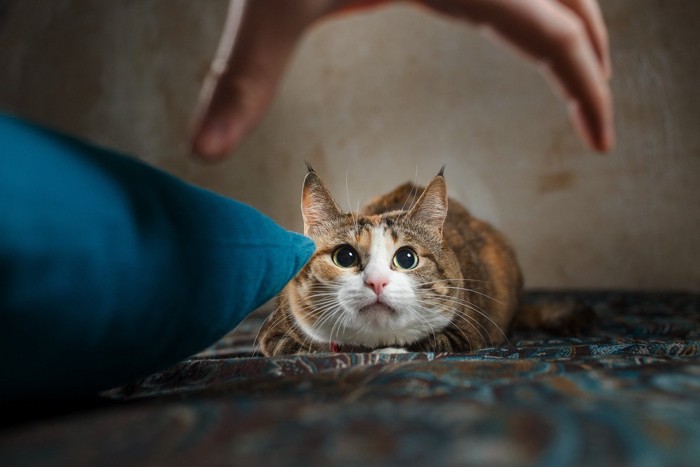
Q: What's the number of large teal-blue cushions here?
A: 1